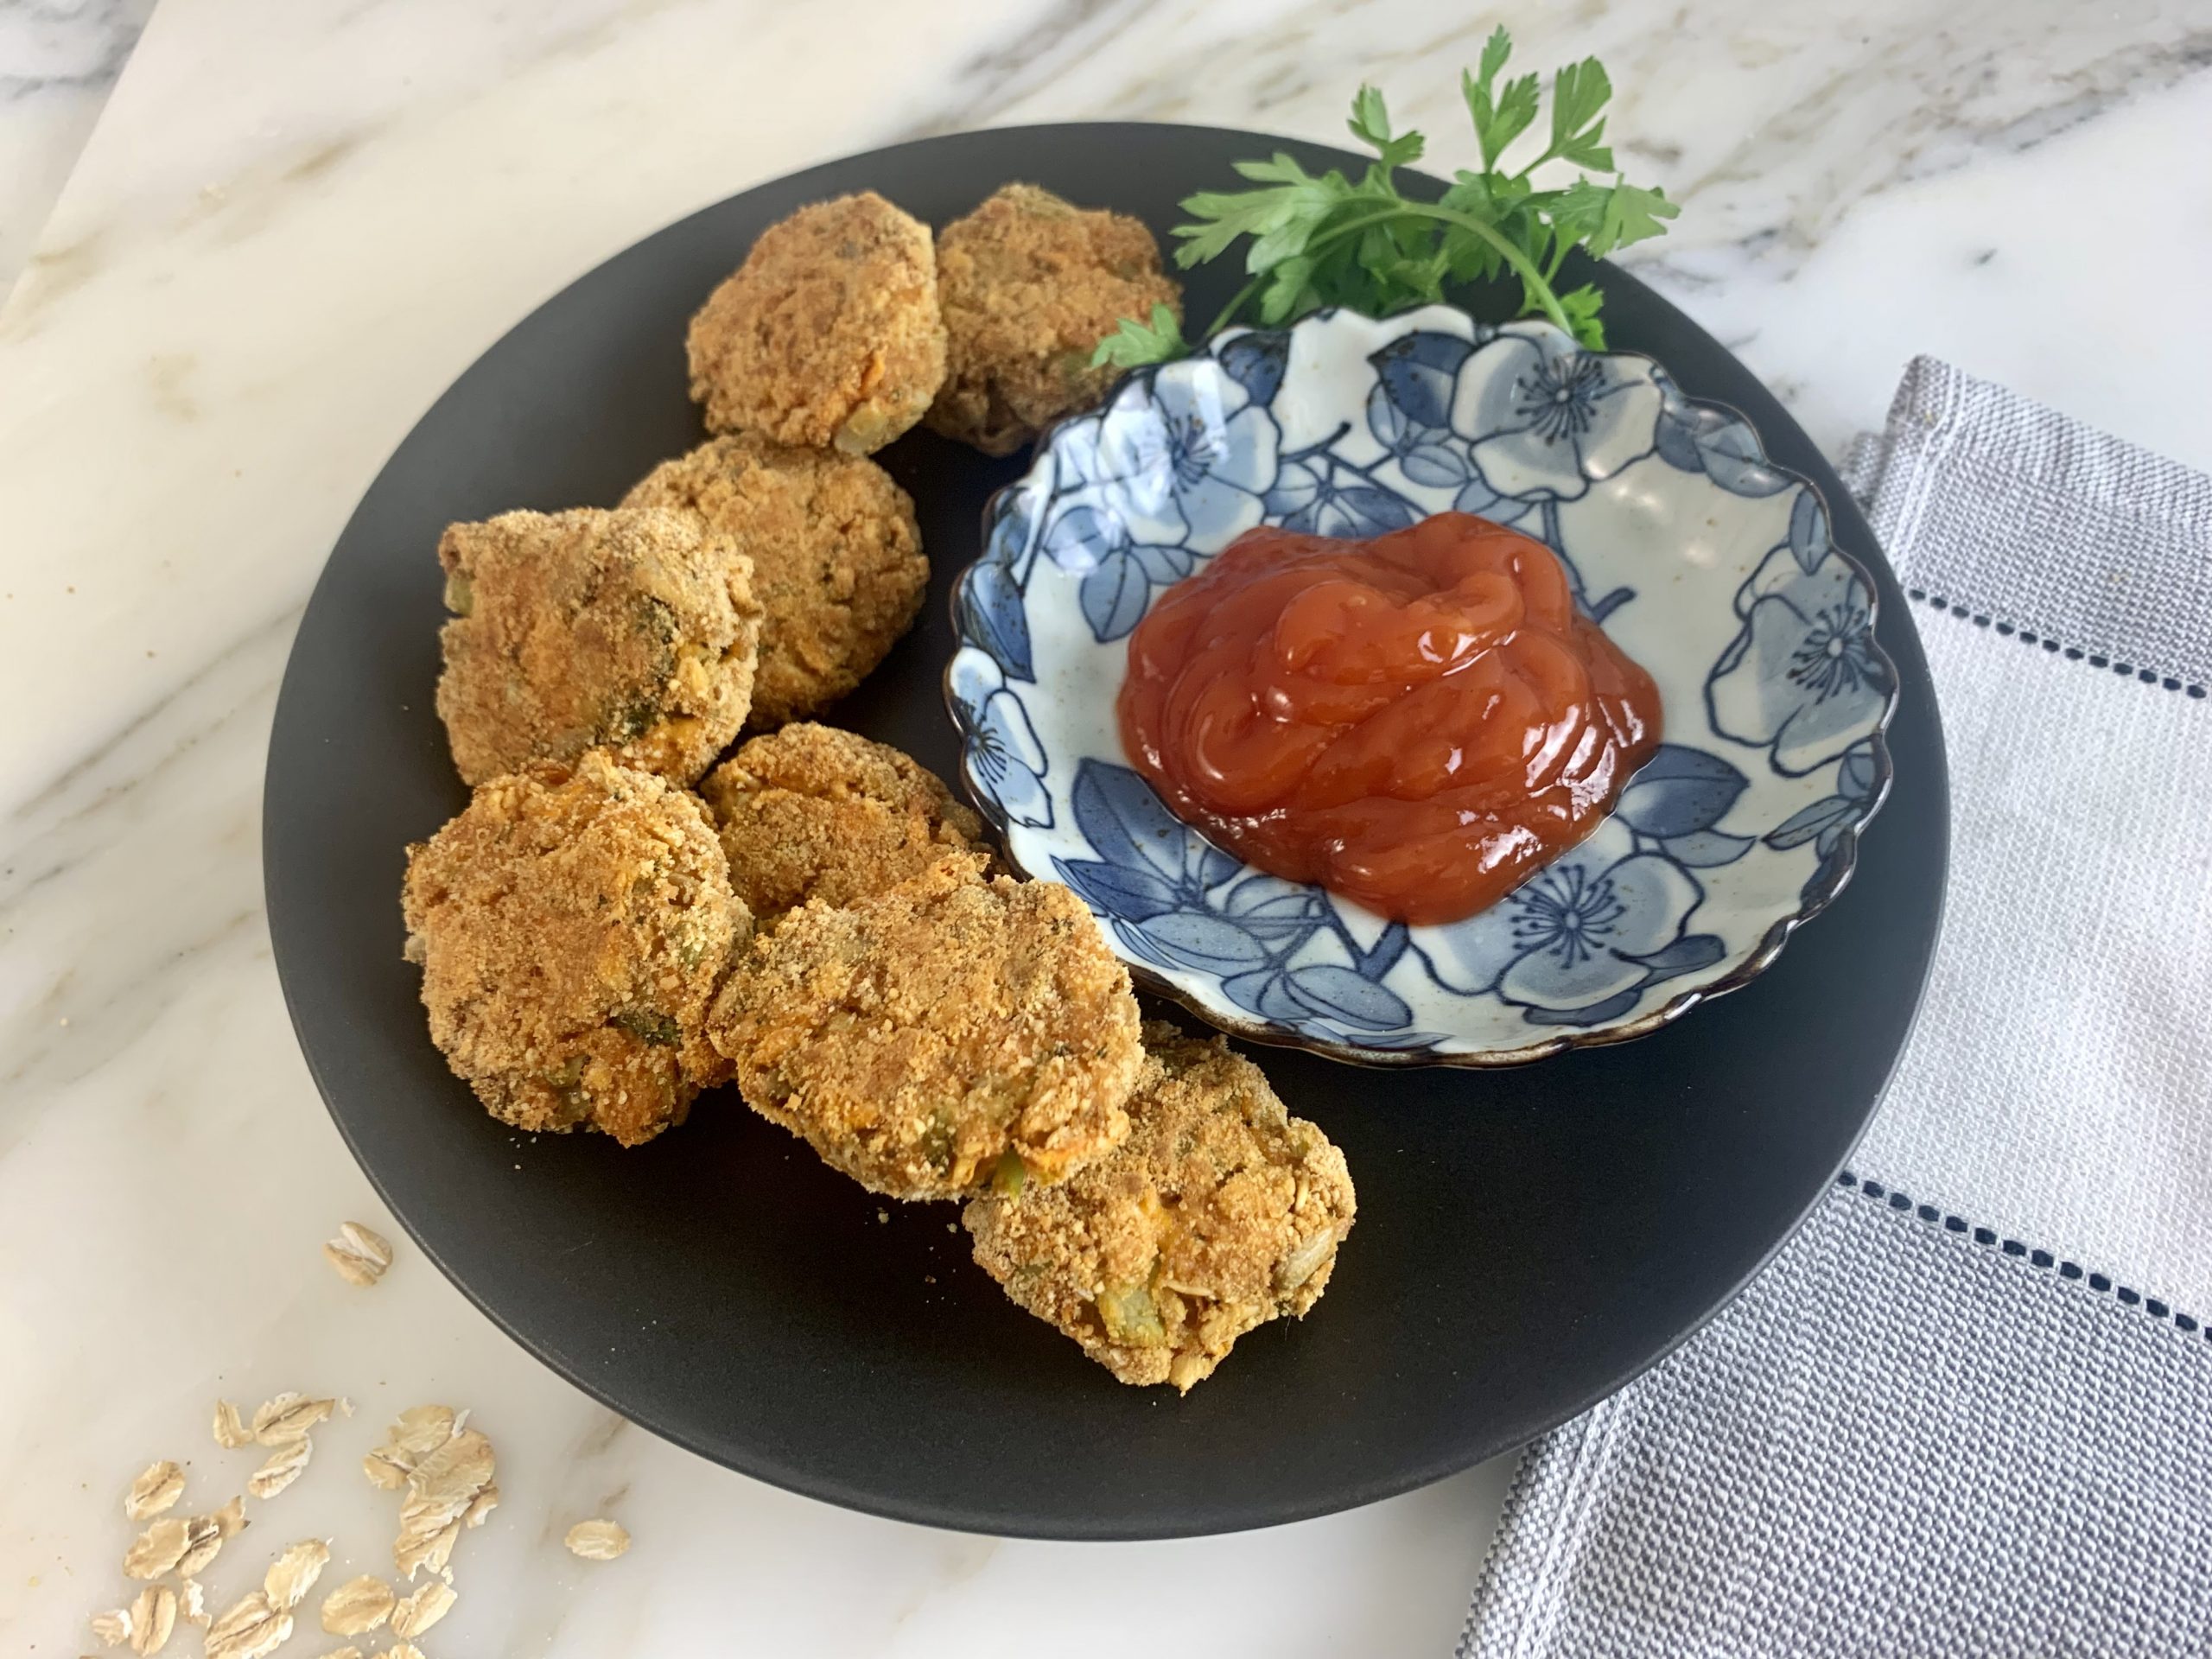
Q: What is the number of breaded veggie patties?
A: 8